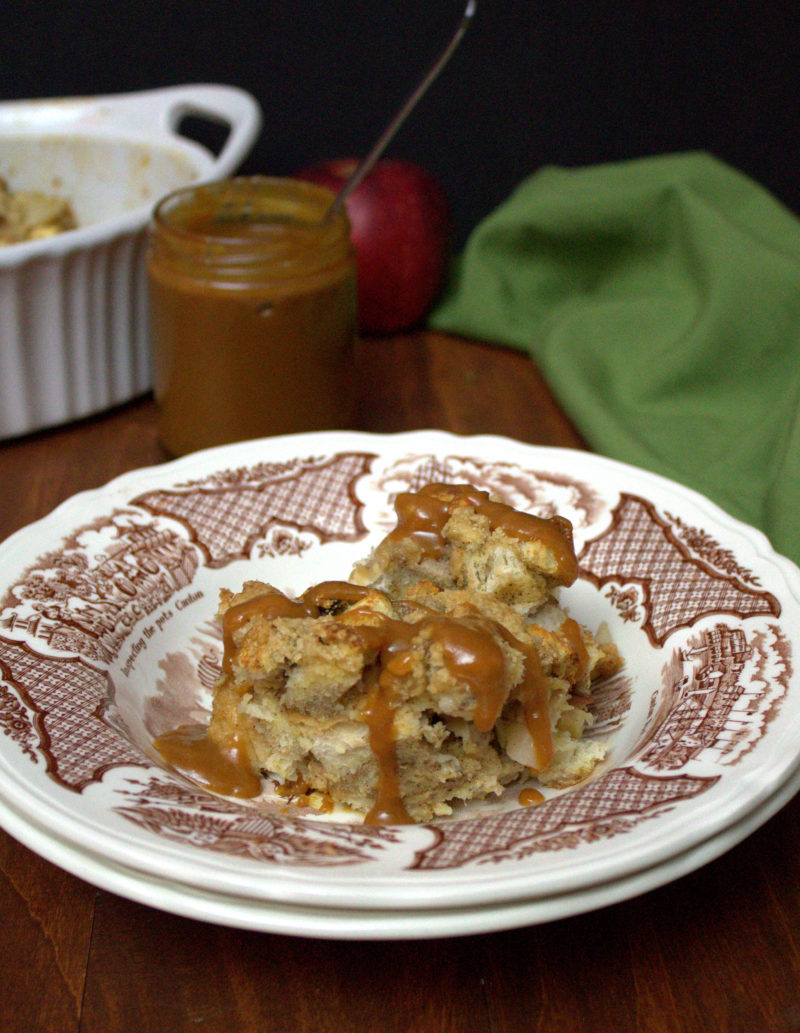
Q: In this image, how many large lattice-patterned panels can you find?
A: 4